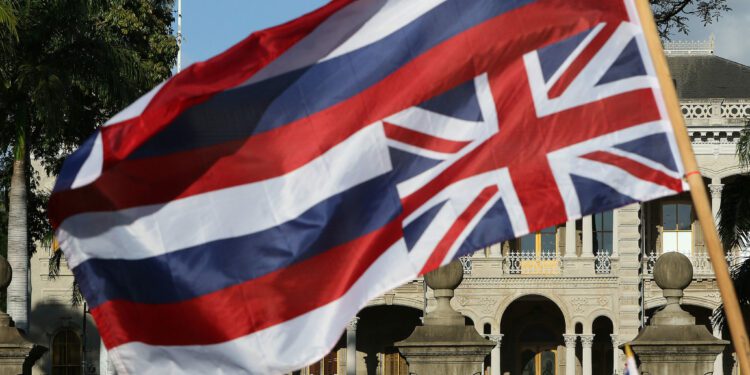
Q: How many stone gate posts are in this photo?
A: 3